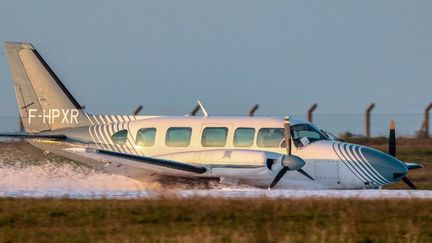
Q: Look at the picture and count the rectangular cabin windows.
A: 5